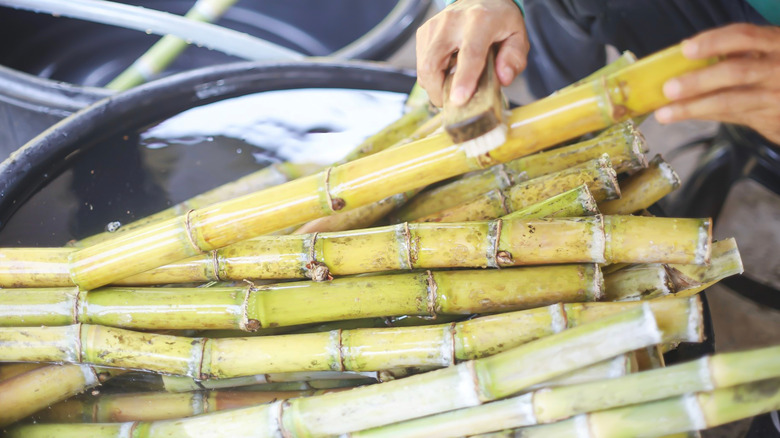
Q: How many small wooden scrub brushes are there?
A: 1